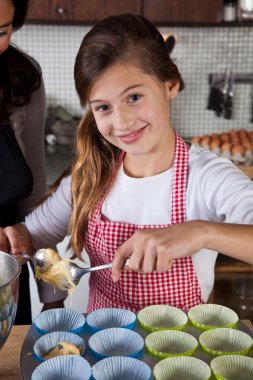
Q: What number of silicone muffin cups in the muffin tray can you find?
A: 12